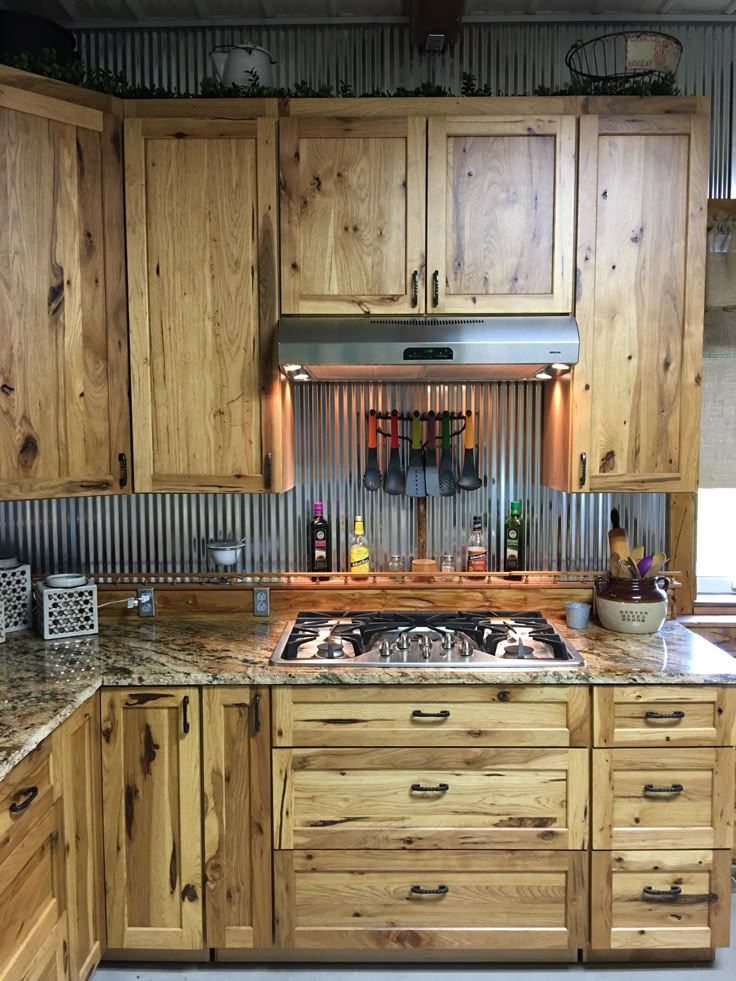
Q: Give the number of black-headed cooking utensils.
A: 6